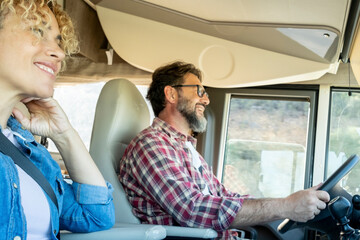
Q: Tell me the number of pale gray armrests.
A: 2